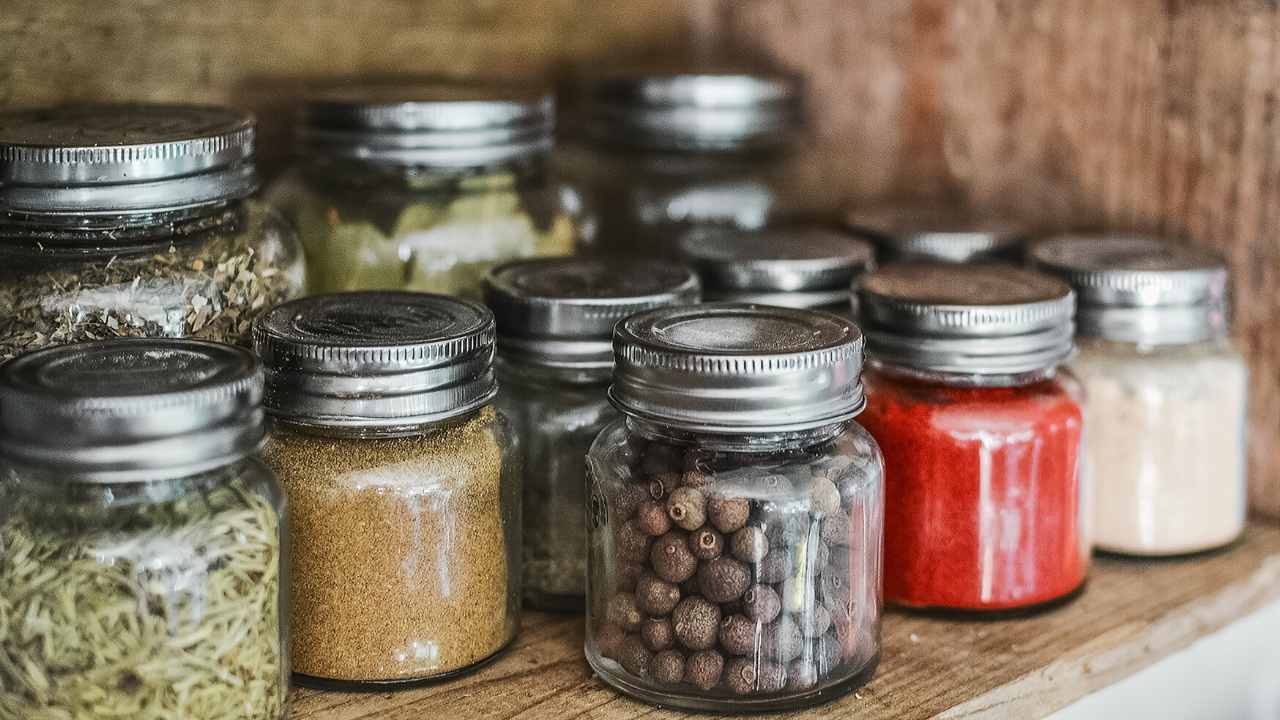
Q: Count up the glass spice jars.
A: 11